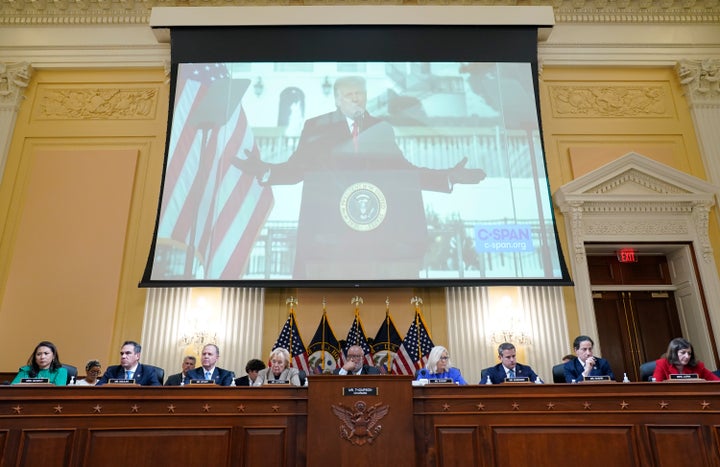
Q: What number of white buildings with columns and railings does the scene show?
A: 1